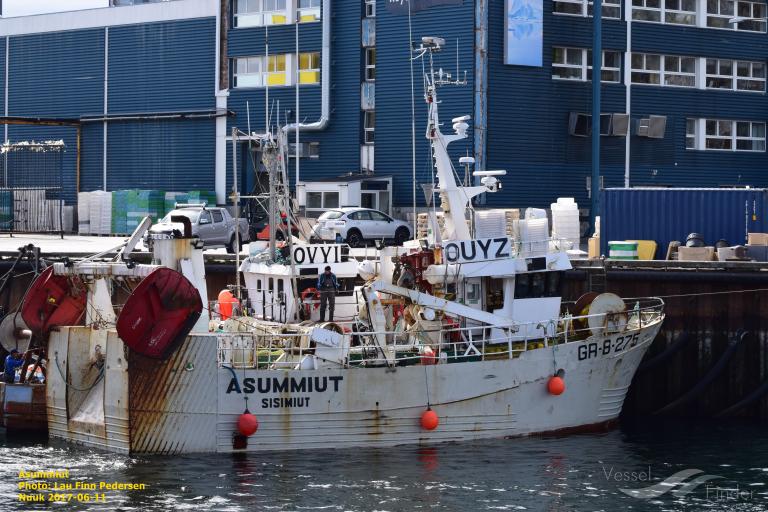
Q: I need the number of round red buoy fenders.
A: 3